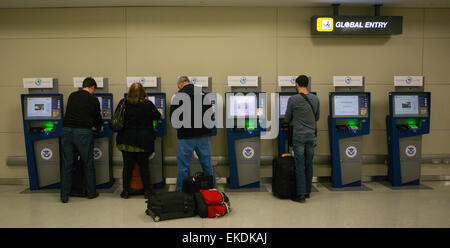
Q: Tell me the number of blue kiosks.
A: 8